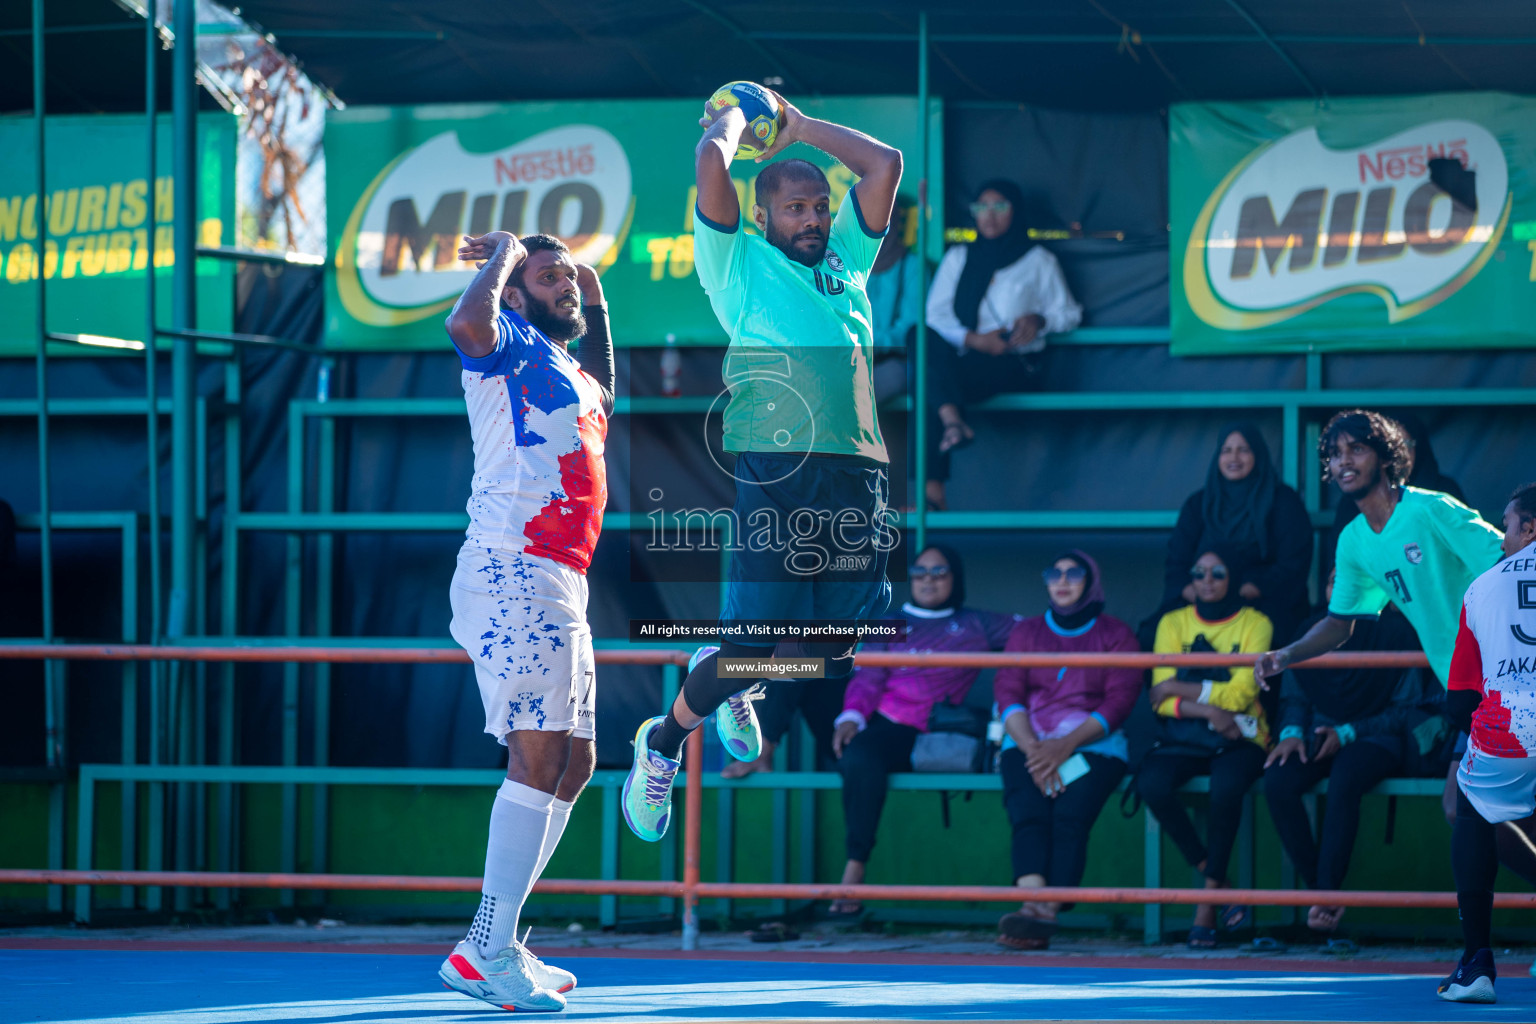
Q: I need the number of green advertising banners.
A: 3